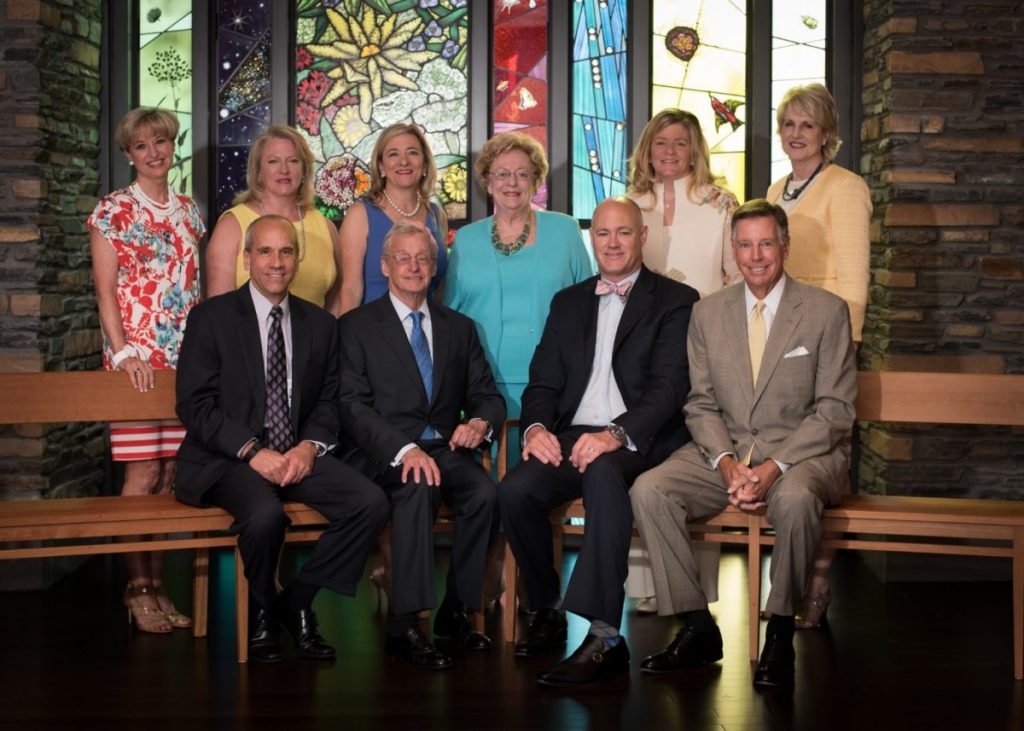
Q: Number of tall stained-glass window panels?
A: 7